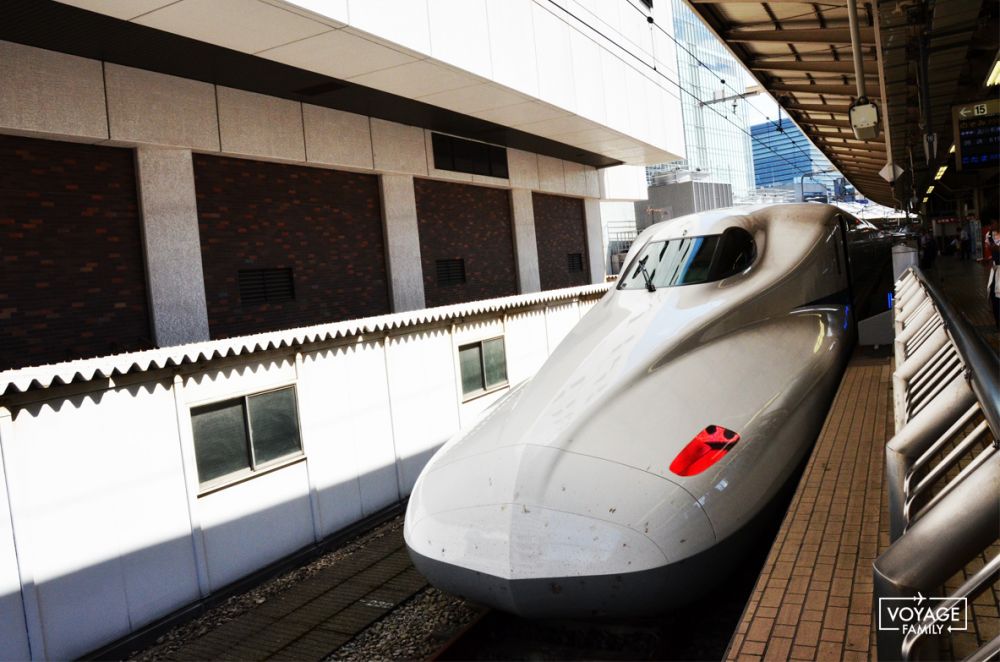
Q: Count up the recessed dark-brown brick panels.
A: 4